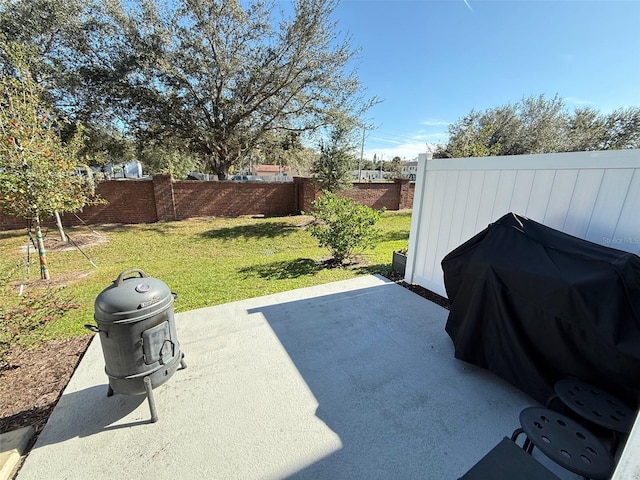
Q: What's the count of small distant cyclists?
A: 0